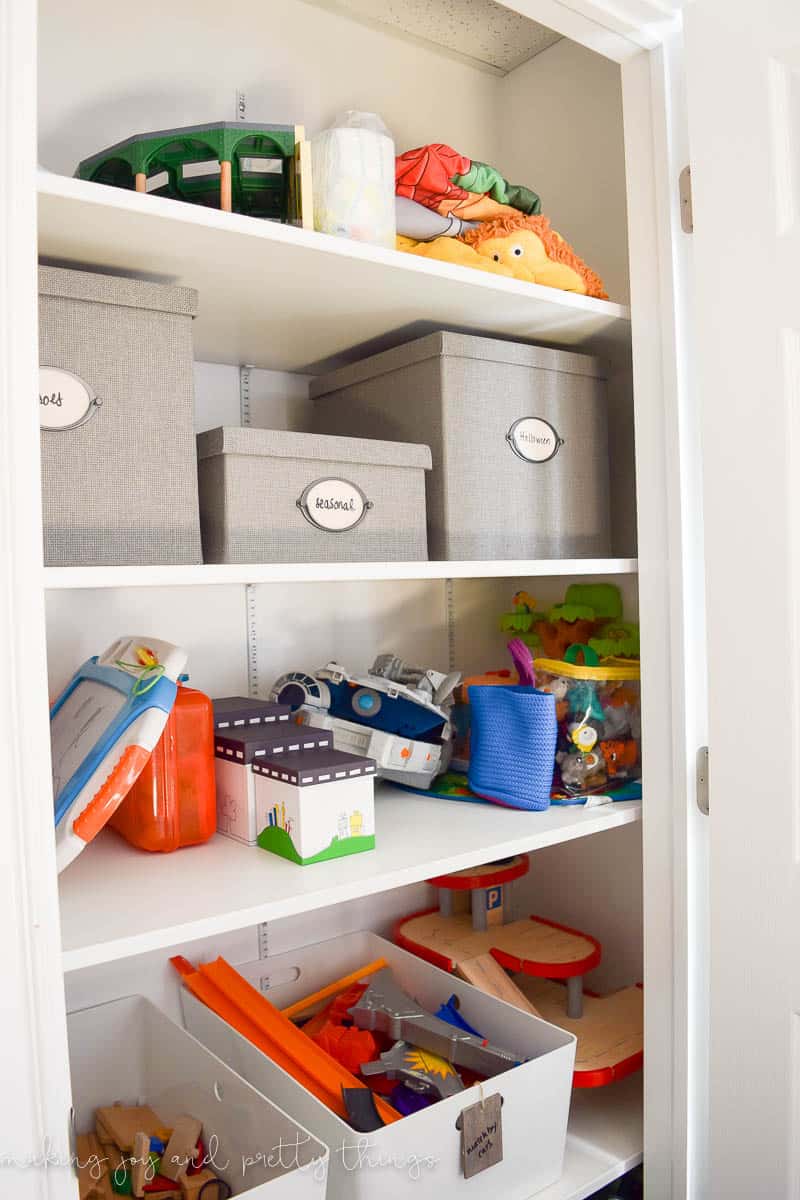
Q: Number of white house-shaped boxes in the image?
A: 3